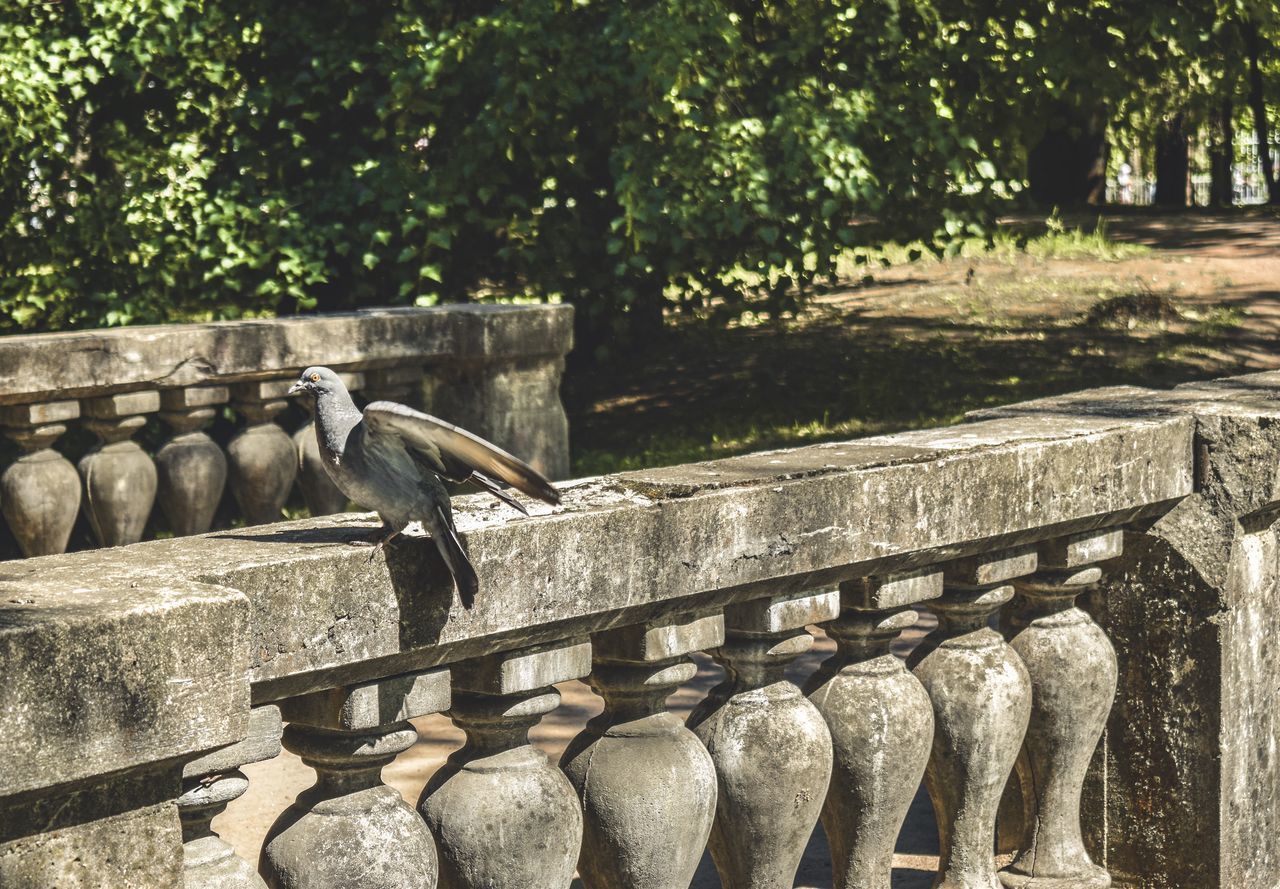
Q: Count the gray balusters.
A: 13